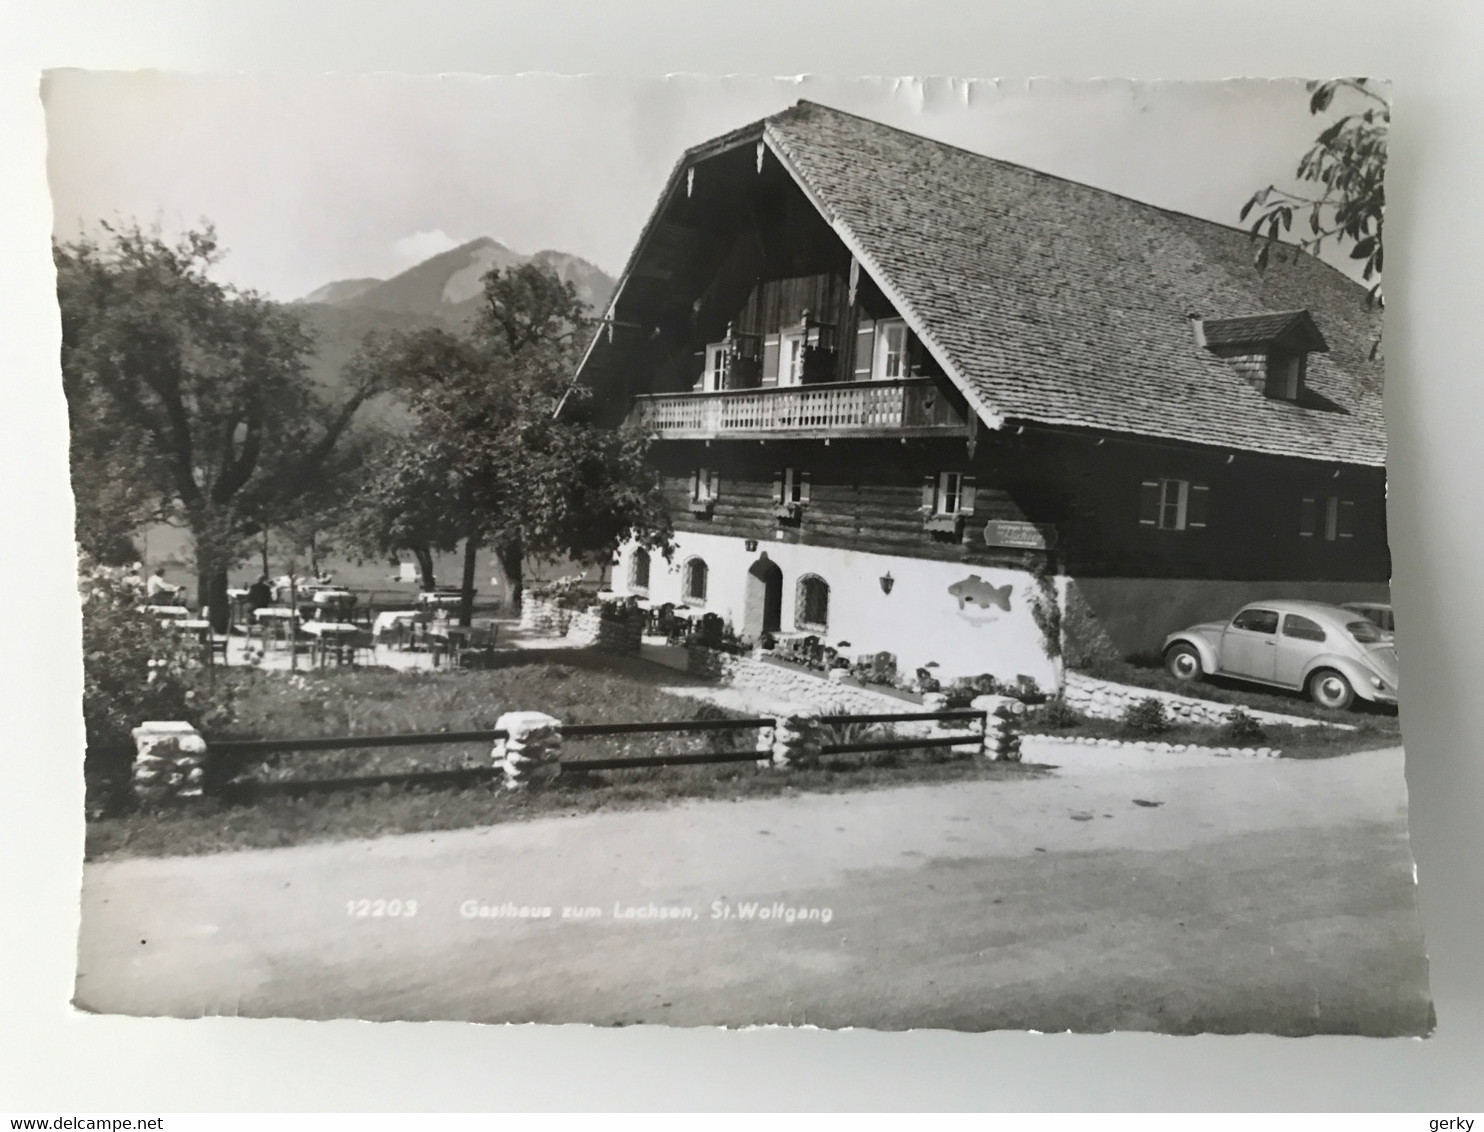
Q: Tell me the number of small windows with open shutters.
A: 5